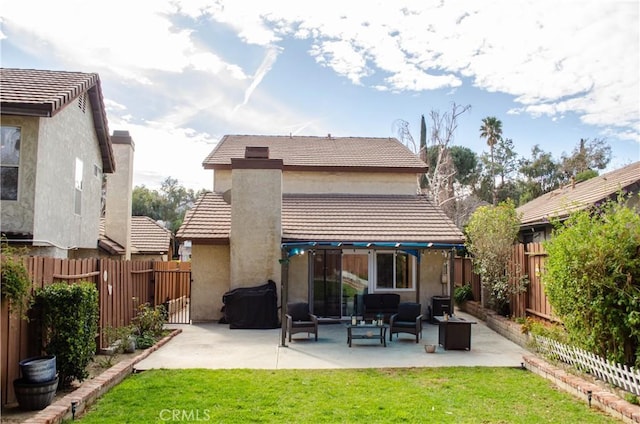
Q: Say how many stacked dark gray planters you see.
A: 2